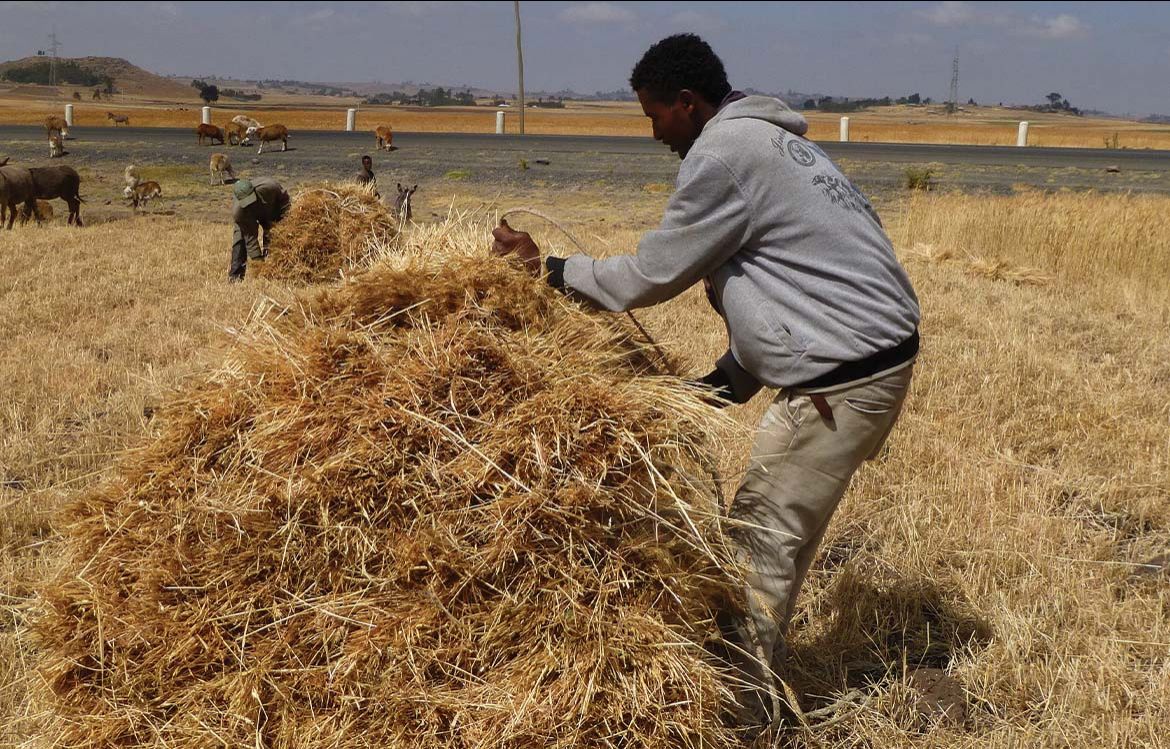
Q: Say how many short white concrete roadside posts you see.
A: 6